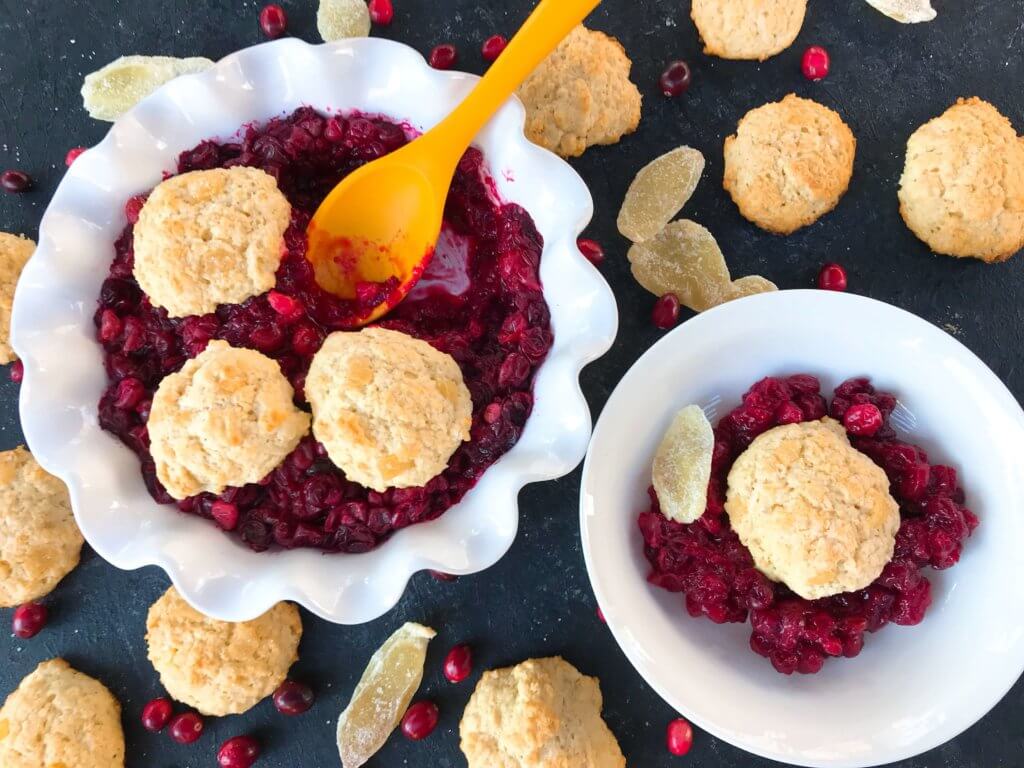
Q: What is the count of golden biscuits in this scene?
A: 13